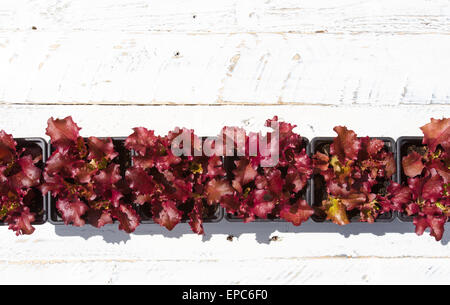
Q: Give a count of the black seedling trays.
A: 6